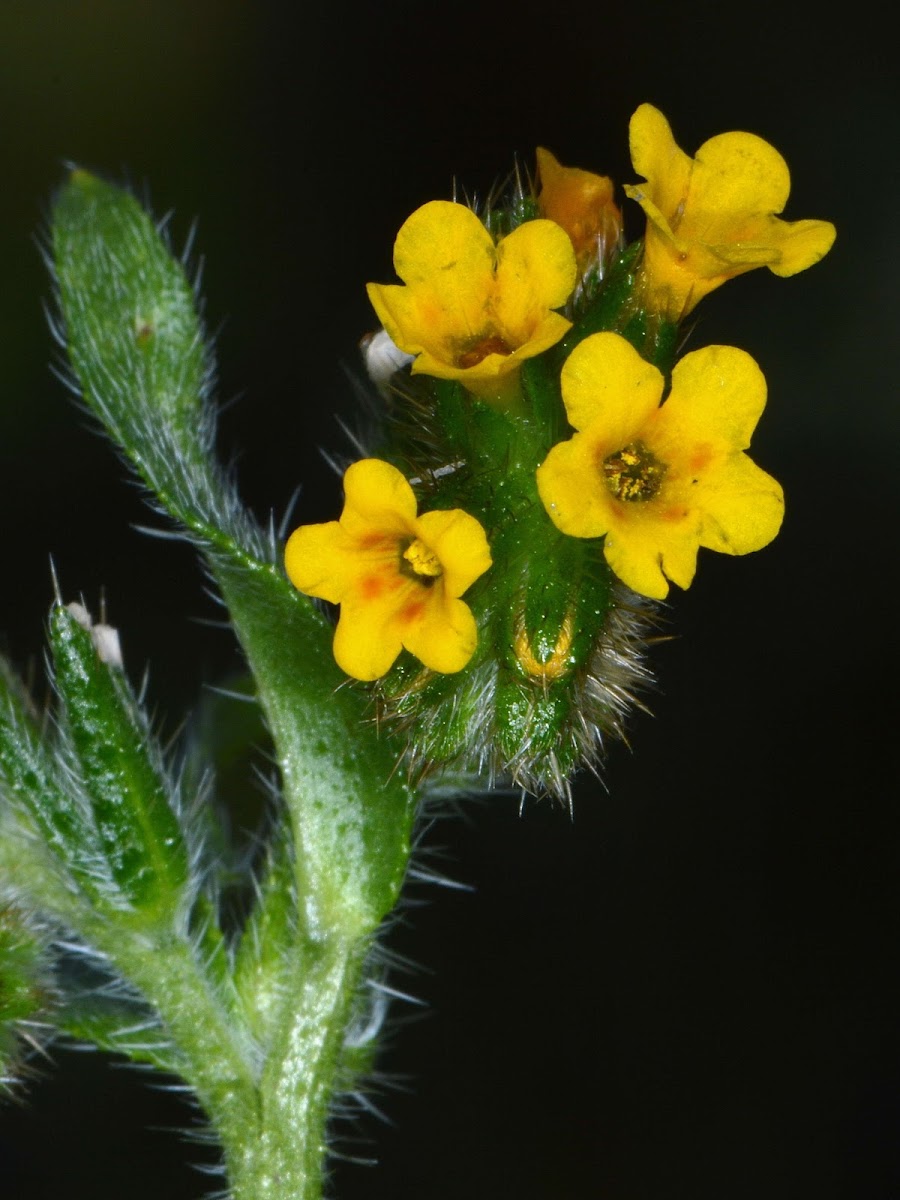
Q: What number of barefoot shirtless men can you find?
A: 0